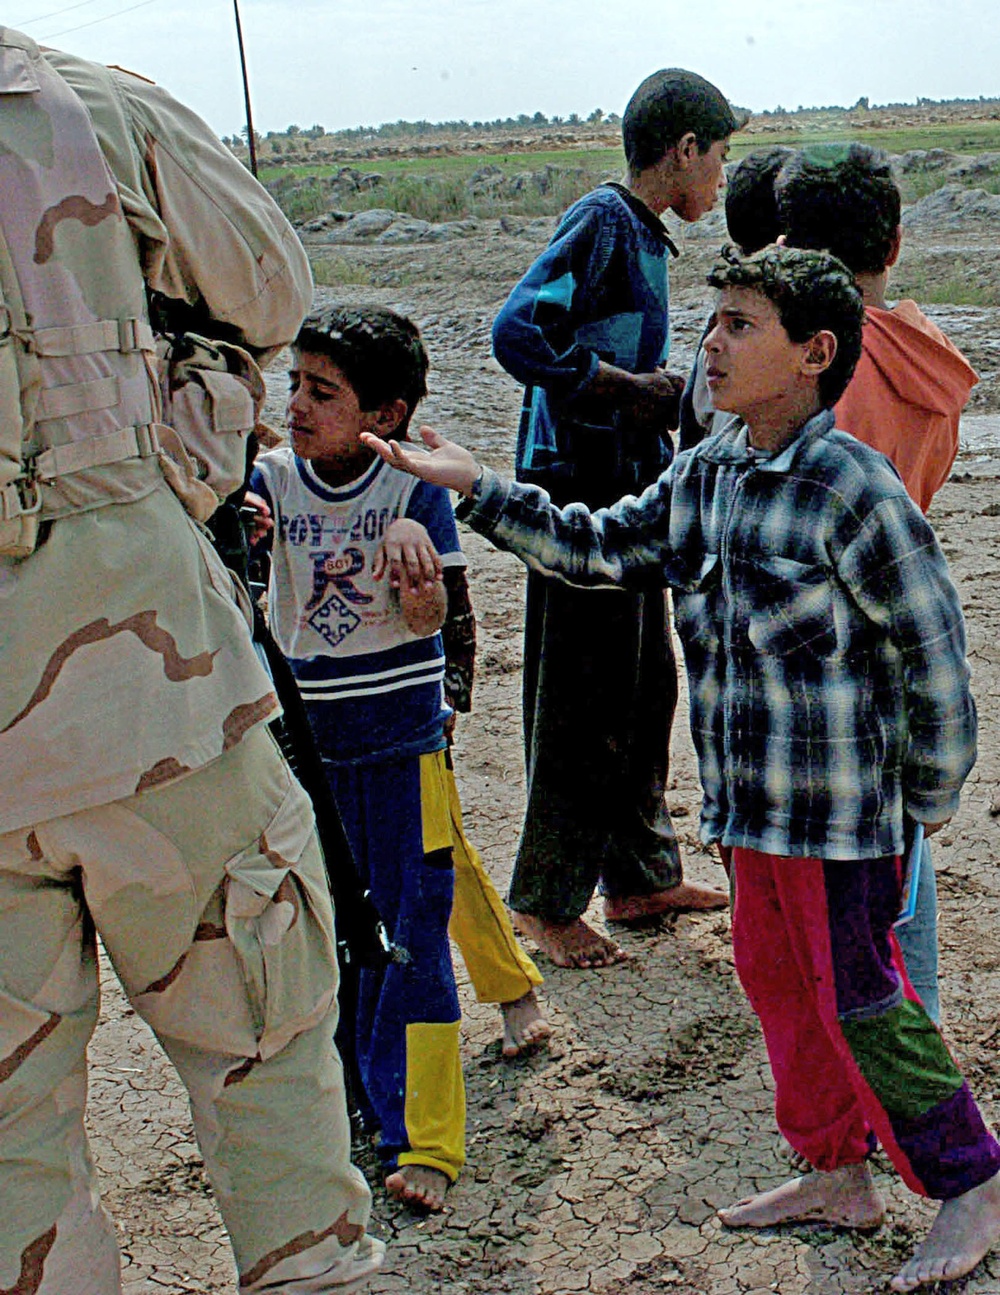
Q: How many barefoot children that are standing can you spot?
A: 3